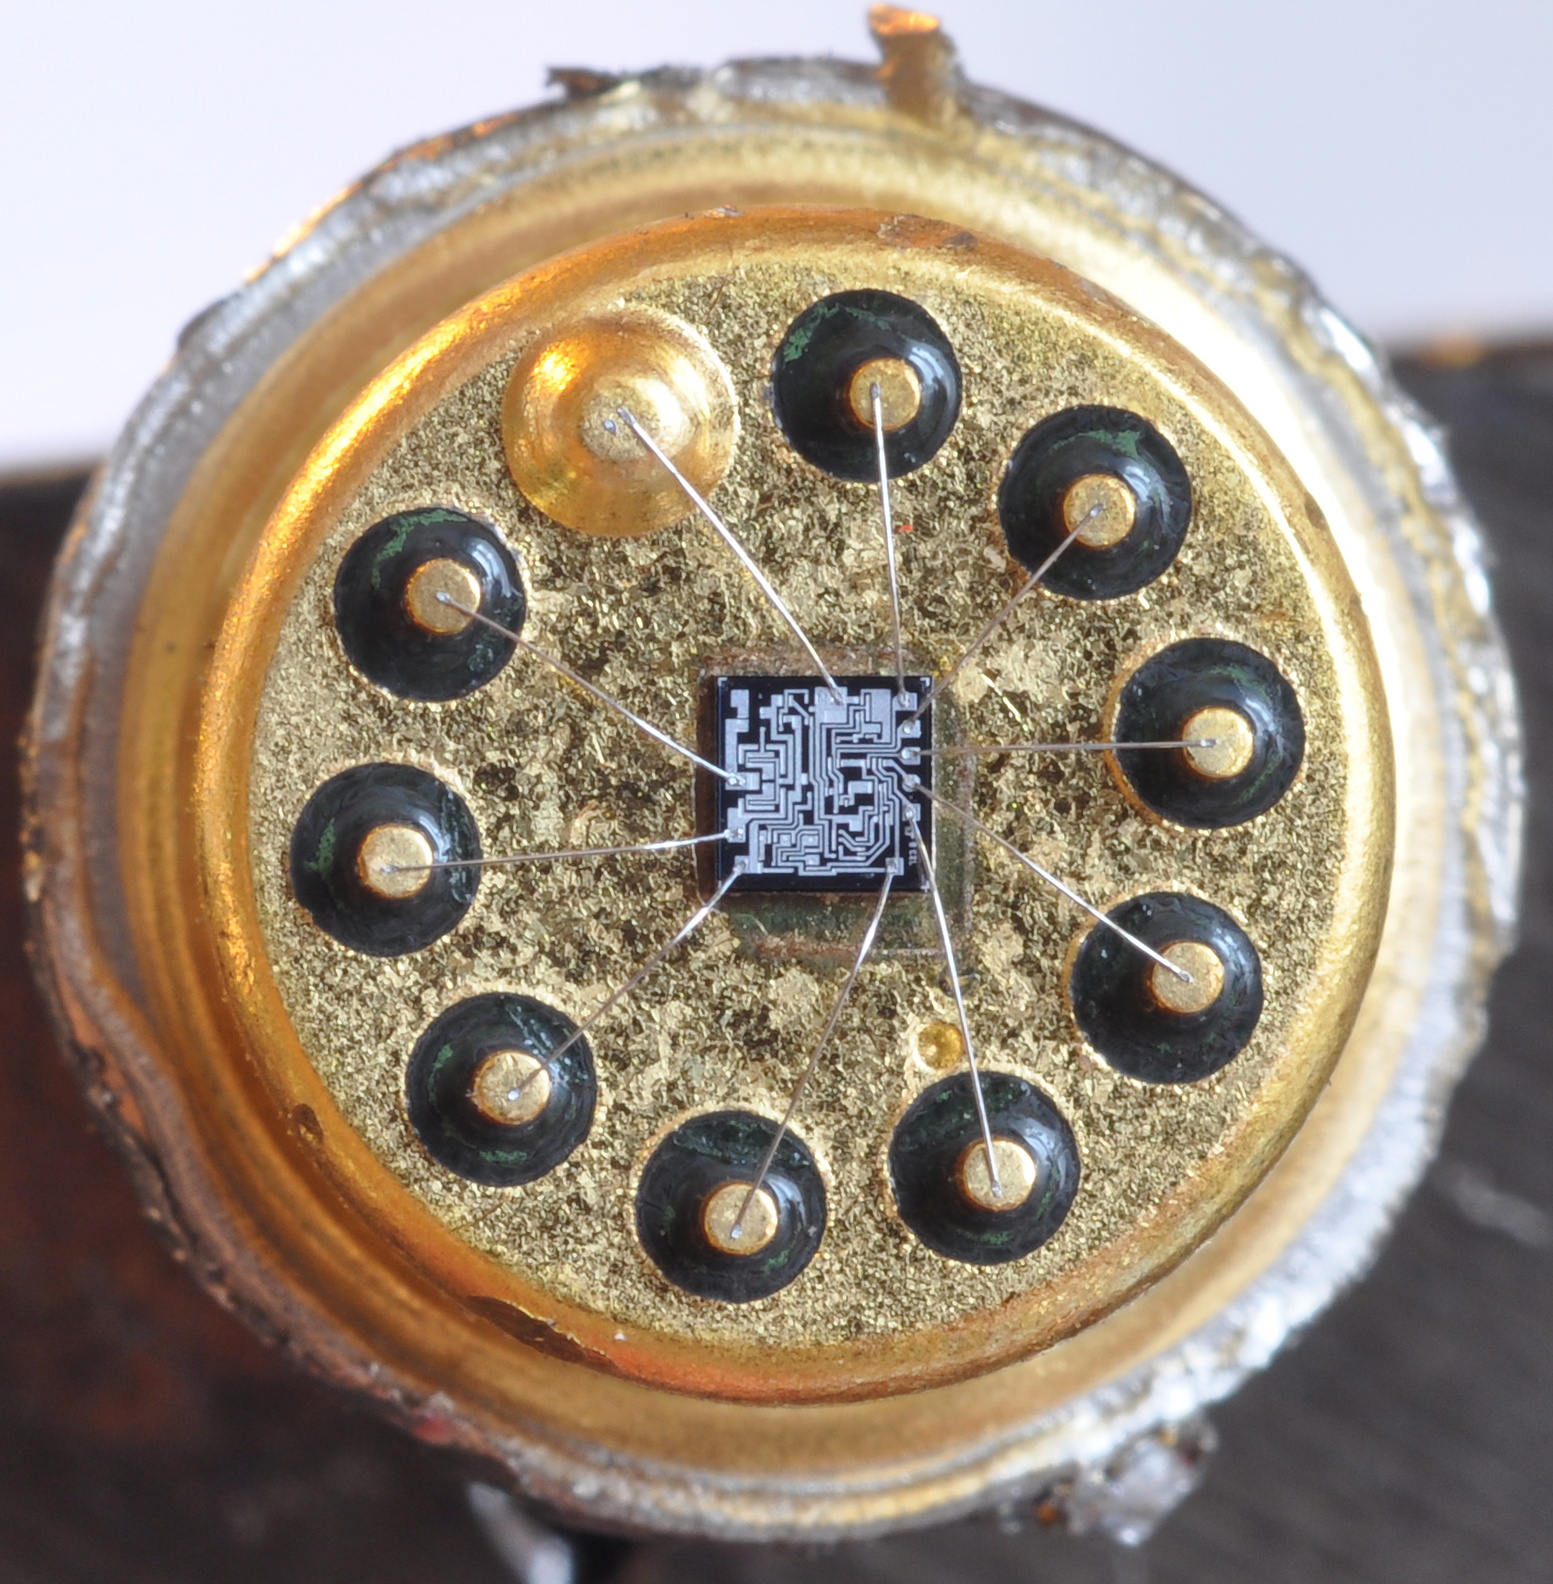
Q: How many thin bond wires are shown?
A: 10